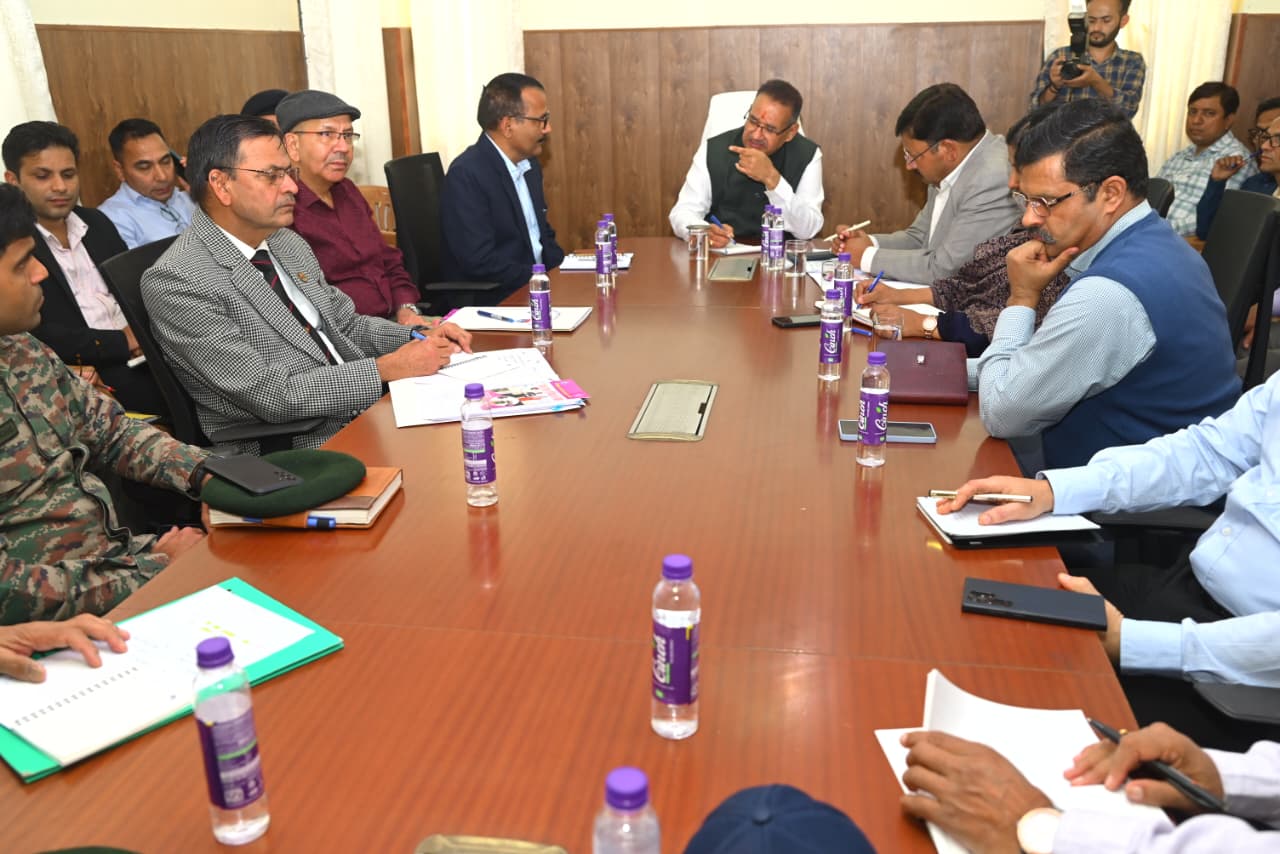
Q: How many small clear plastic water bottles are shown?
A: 12